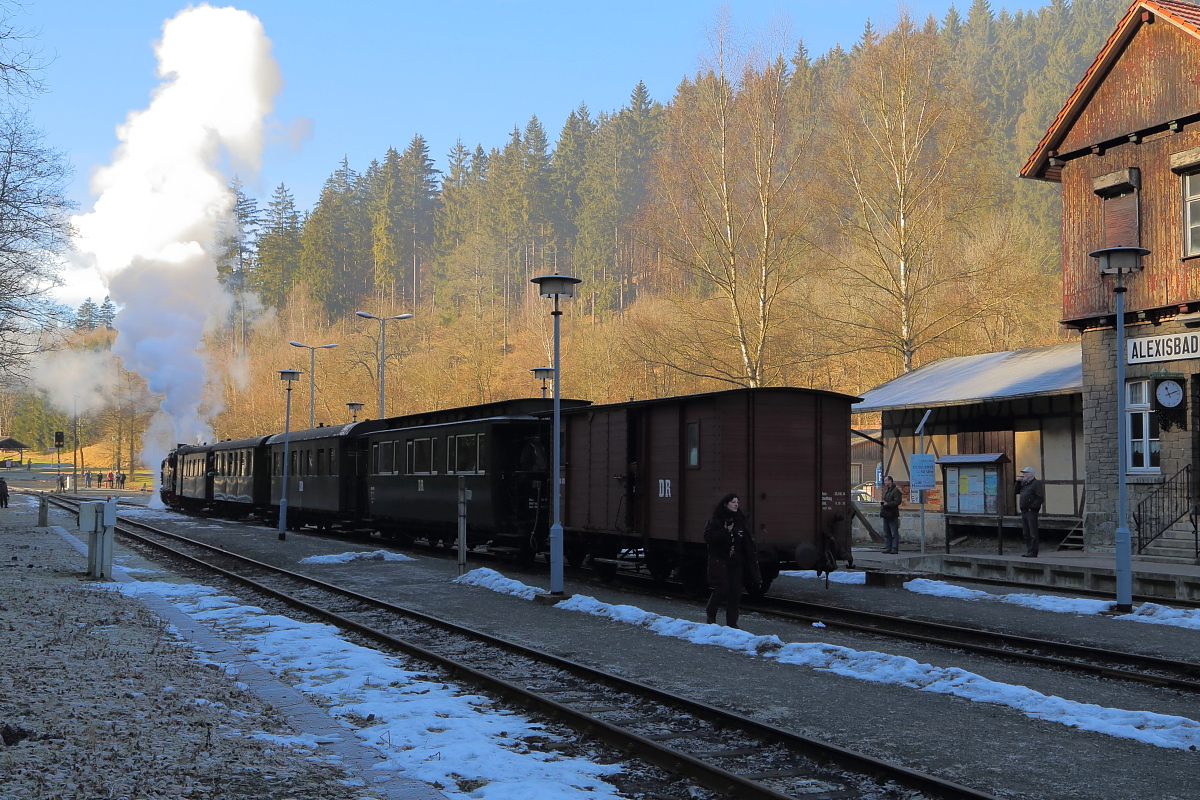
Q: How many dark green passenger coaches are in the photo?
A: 4